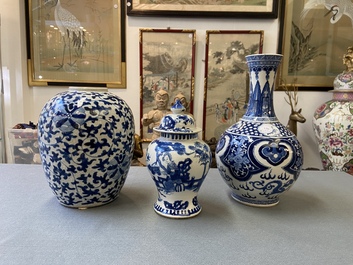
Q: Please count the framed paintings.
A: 5